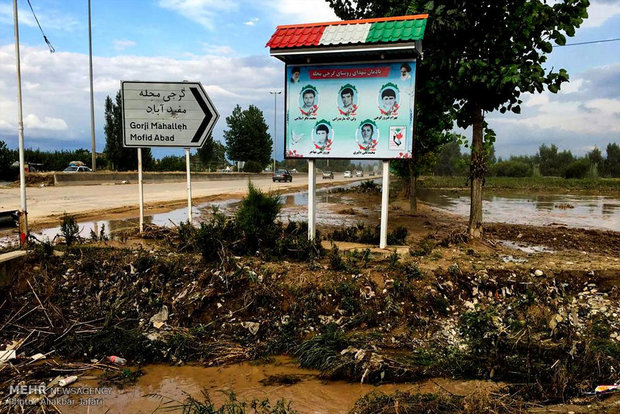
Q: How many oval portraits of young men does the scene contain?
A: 5